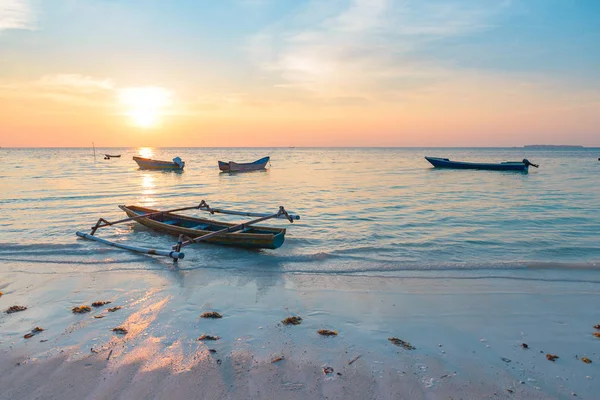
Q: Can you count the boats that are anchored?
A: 5